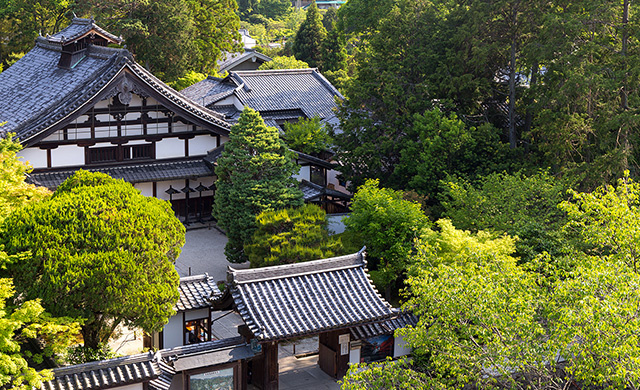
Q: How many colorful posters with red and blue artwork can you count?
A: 1